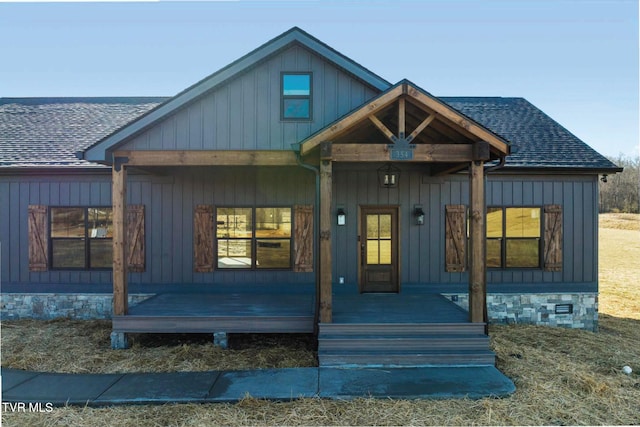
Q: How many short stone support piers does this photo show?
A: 2